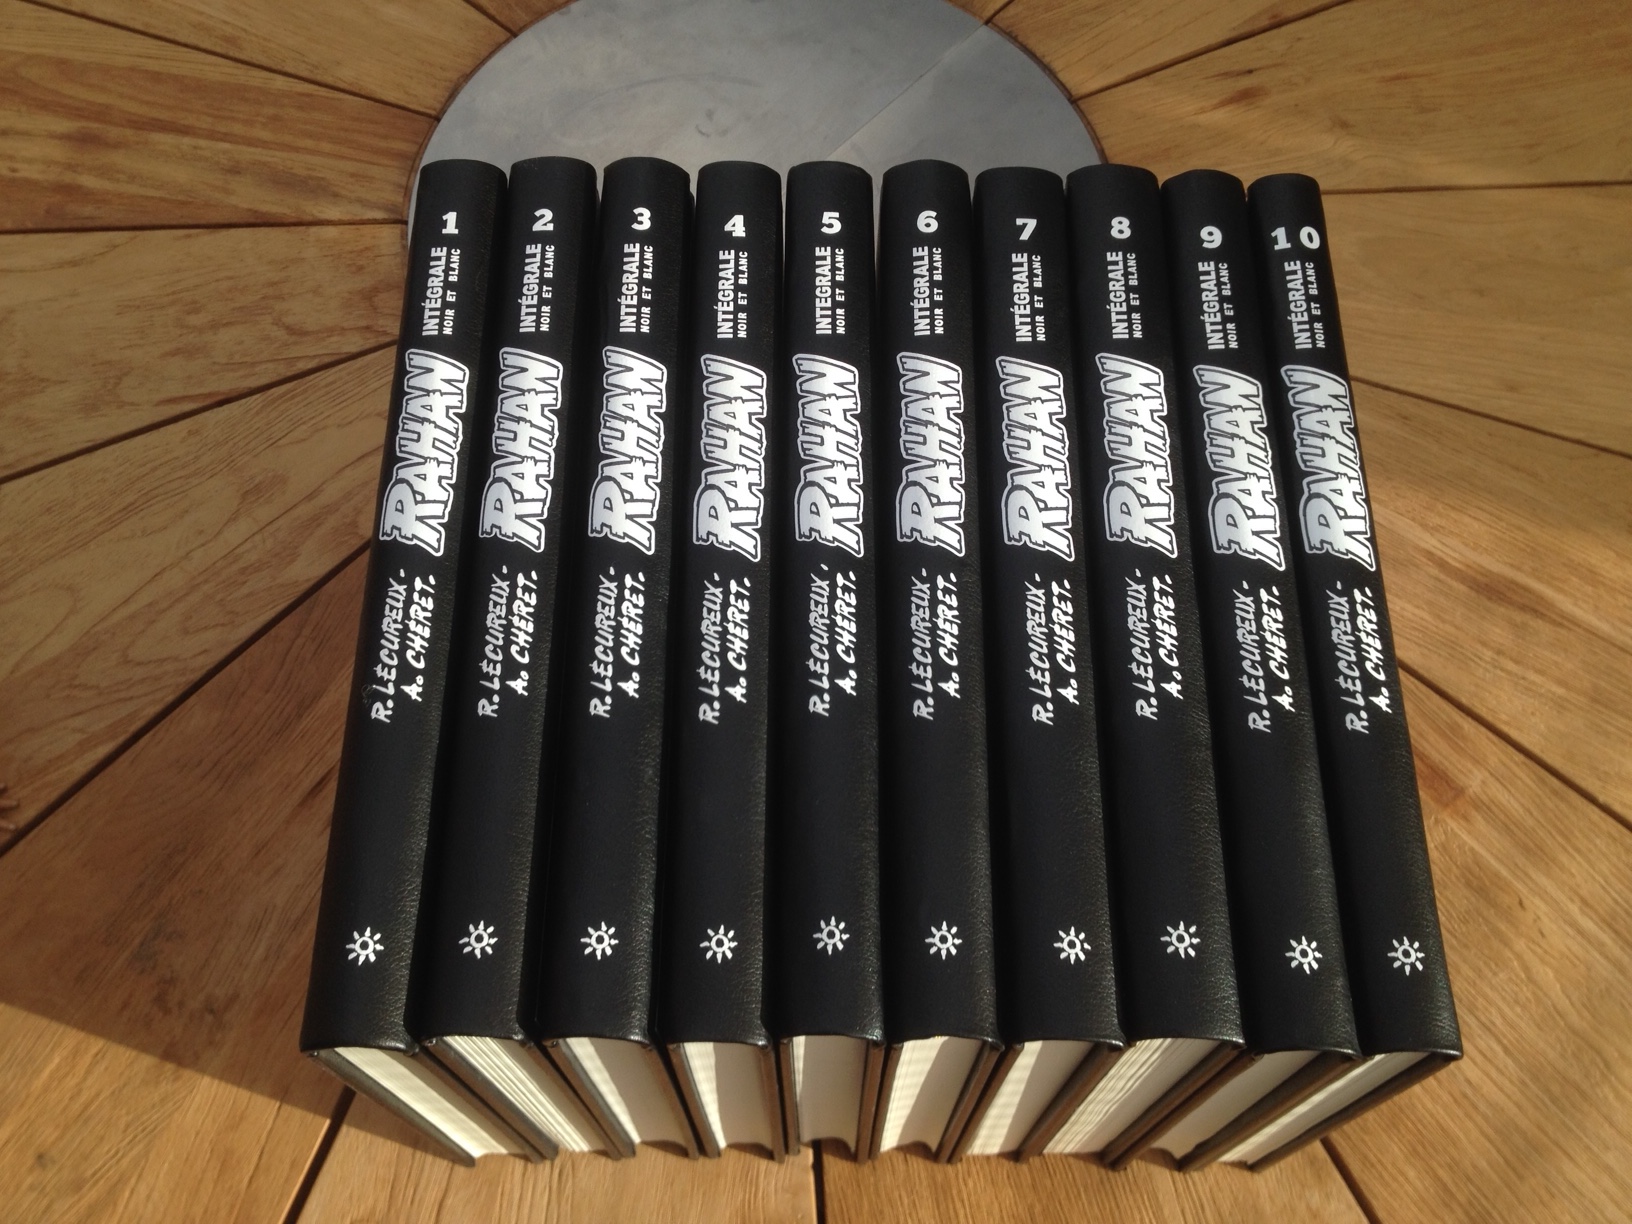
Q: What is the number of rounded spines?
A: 10